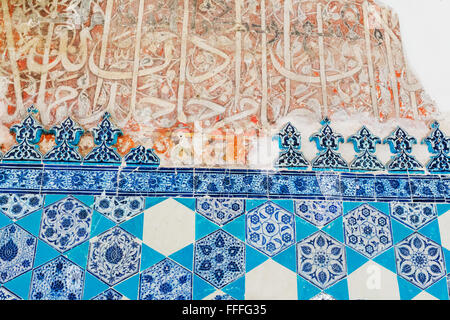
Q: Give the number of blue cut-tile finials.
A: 9